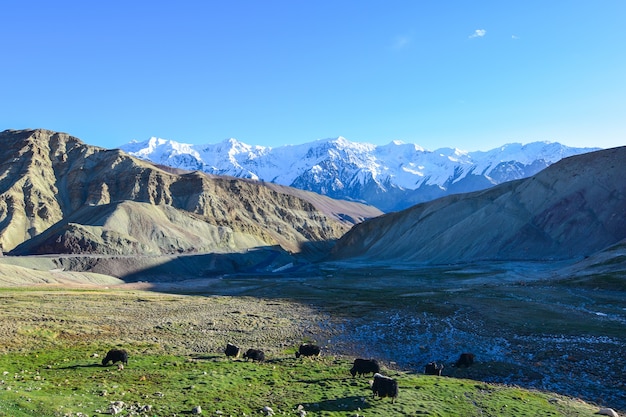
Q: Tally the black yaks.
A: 8